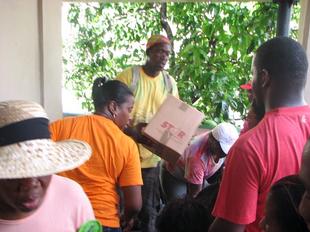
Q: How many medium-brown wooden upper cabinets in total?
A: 0